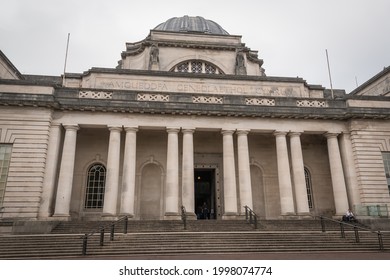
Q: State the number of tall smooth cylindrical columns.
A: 10